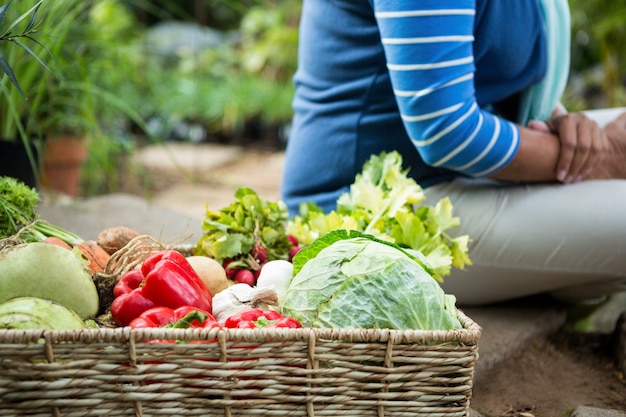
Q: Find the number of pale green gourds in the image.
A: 2